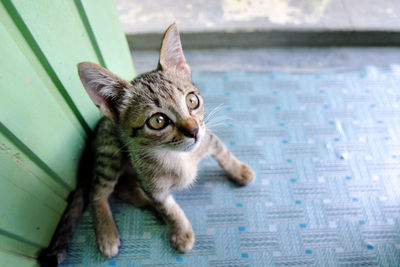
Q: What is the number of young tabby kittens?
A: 1